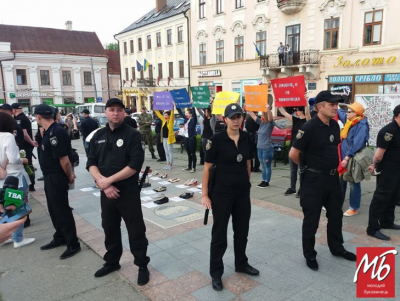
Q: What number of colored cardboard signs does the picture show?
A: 6